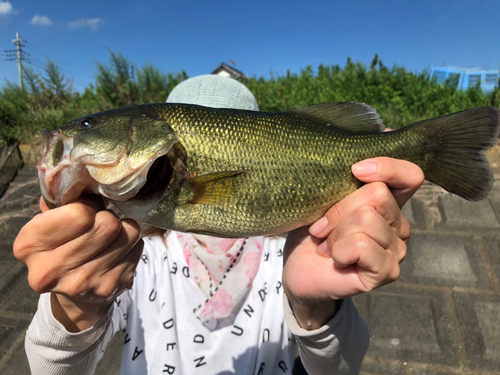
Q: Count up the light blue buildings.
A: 1